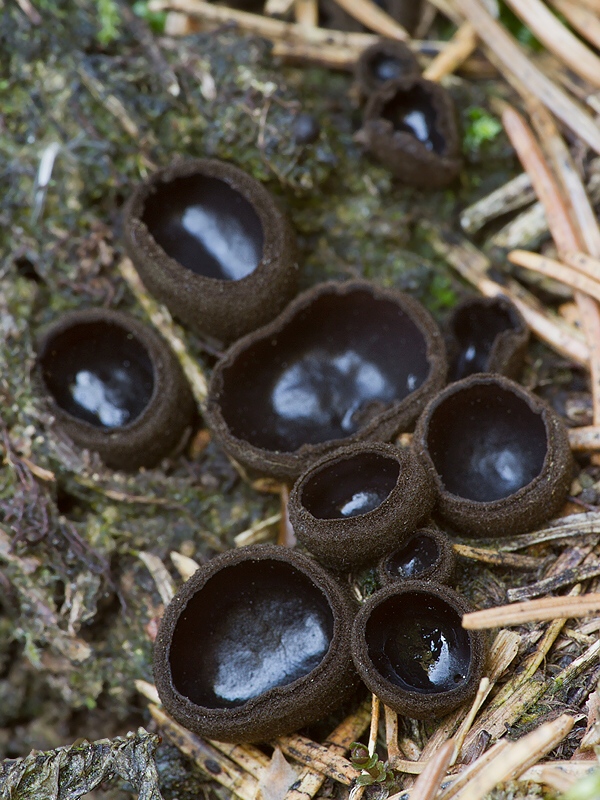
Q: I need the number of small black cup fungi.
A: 11